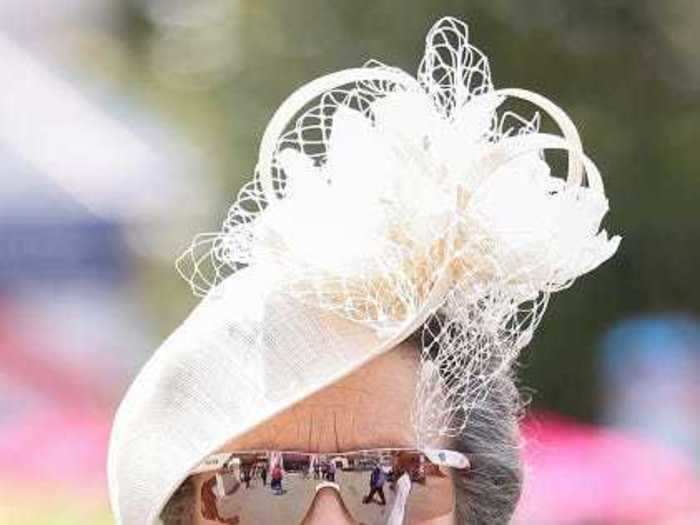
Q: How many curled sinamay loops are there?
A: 3